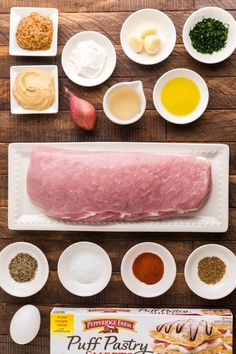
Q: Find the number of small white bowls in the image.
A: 11